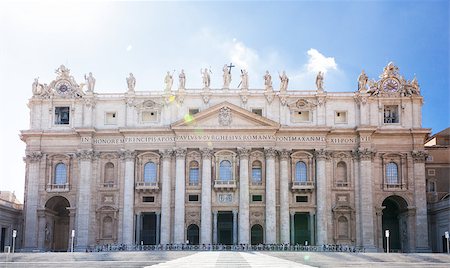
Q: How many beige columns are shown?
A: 12